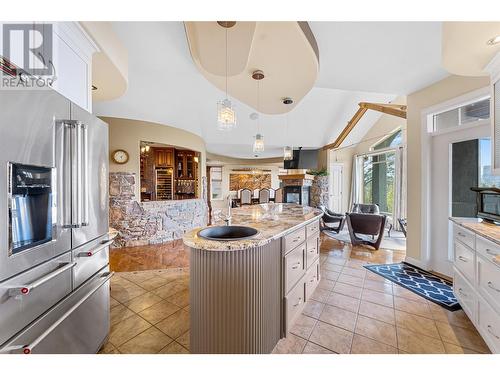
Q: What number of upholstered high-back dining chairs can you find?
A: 6